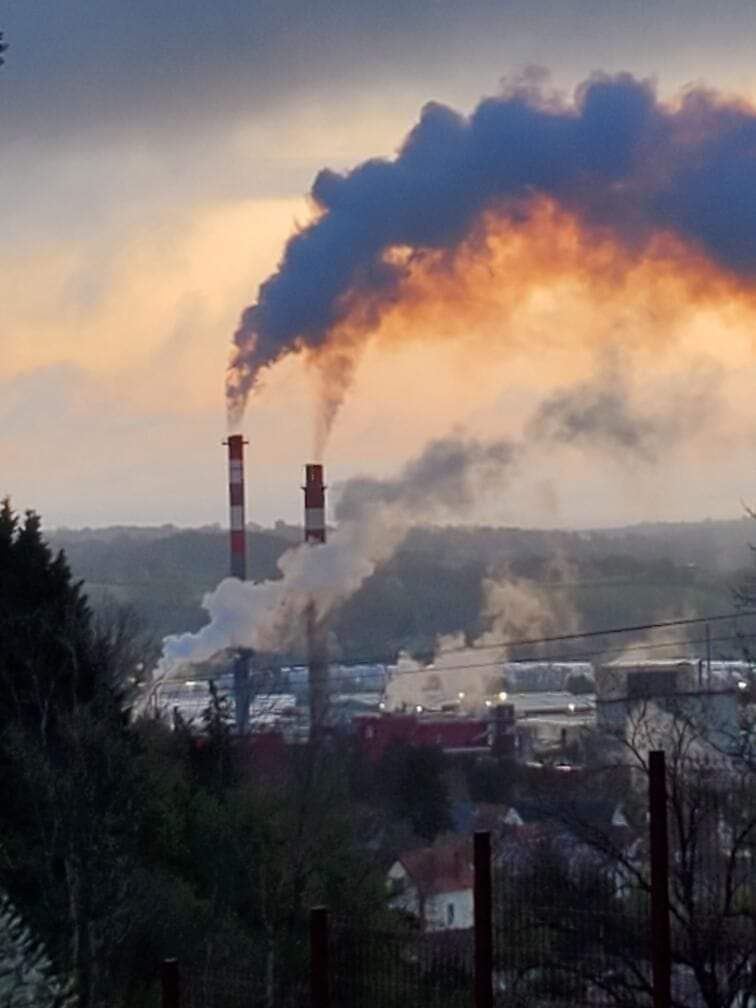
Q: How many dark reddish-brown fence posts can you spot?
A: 4